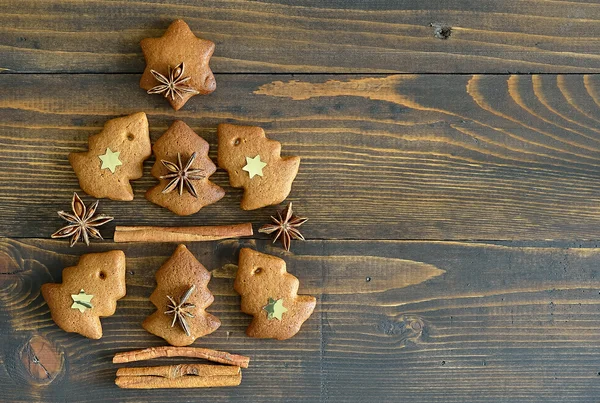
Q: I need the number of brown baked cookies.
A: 7